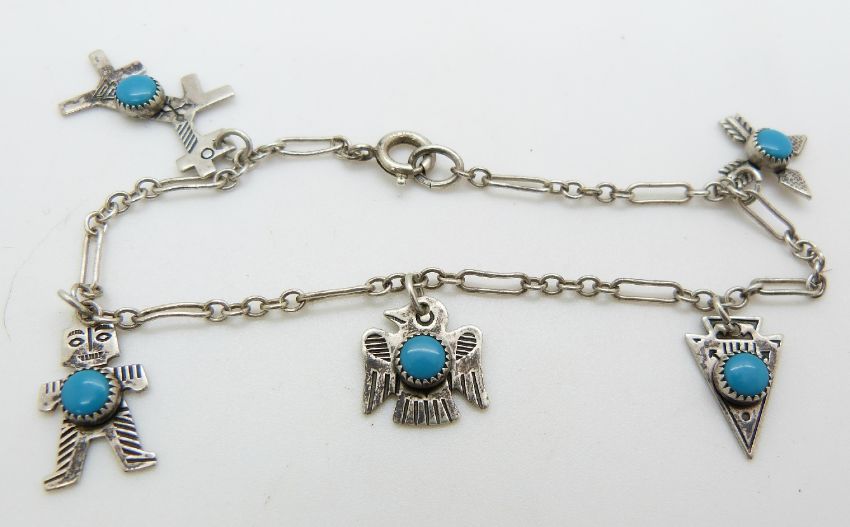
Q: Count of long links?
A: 11